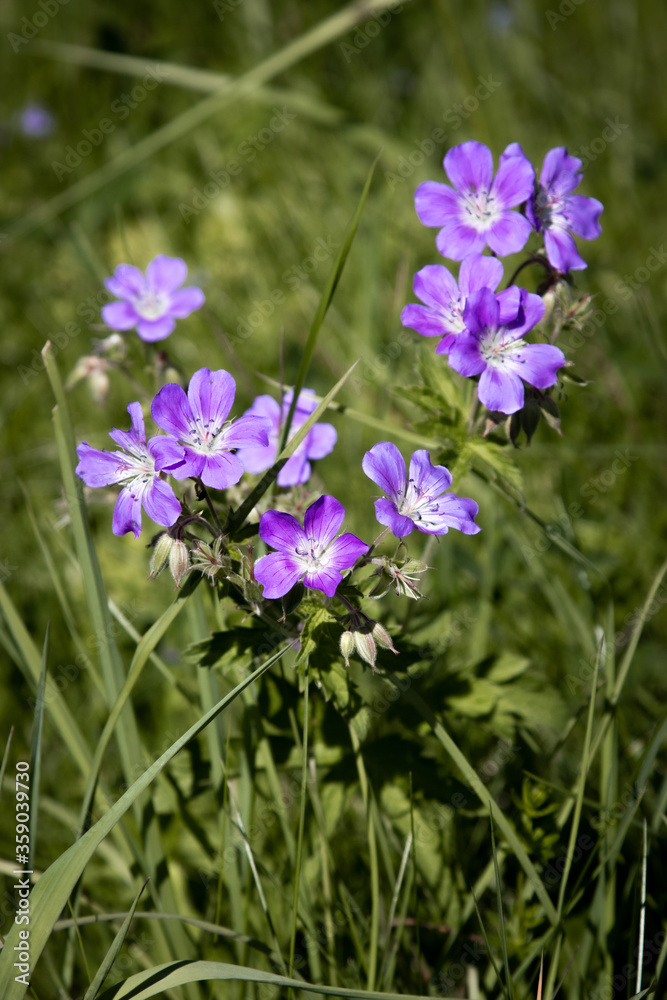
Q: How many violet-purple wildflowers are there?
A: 10